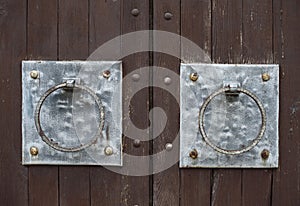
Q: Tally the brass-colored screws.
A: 8